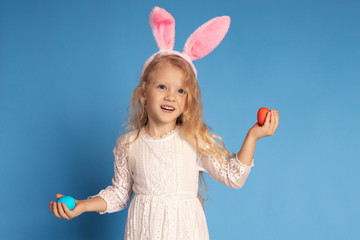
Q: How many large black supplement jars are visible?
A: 0